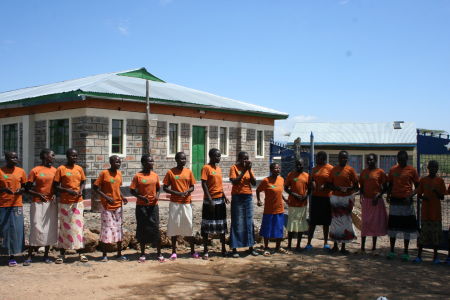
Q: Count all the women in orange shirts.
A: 15